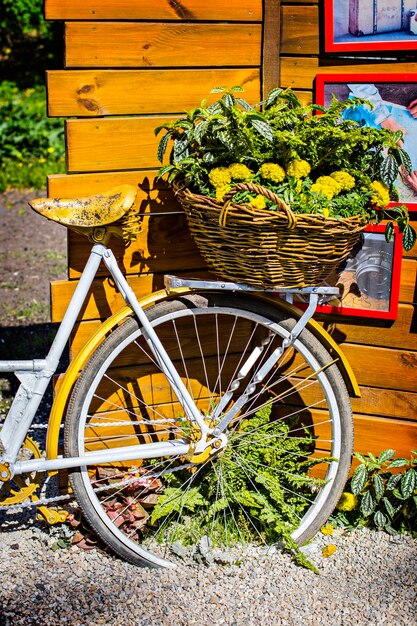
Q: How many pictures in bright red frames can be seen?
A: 3